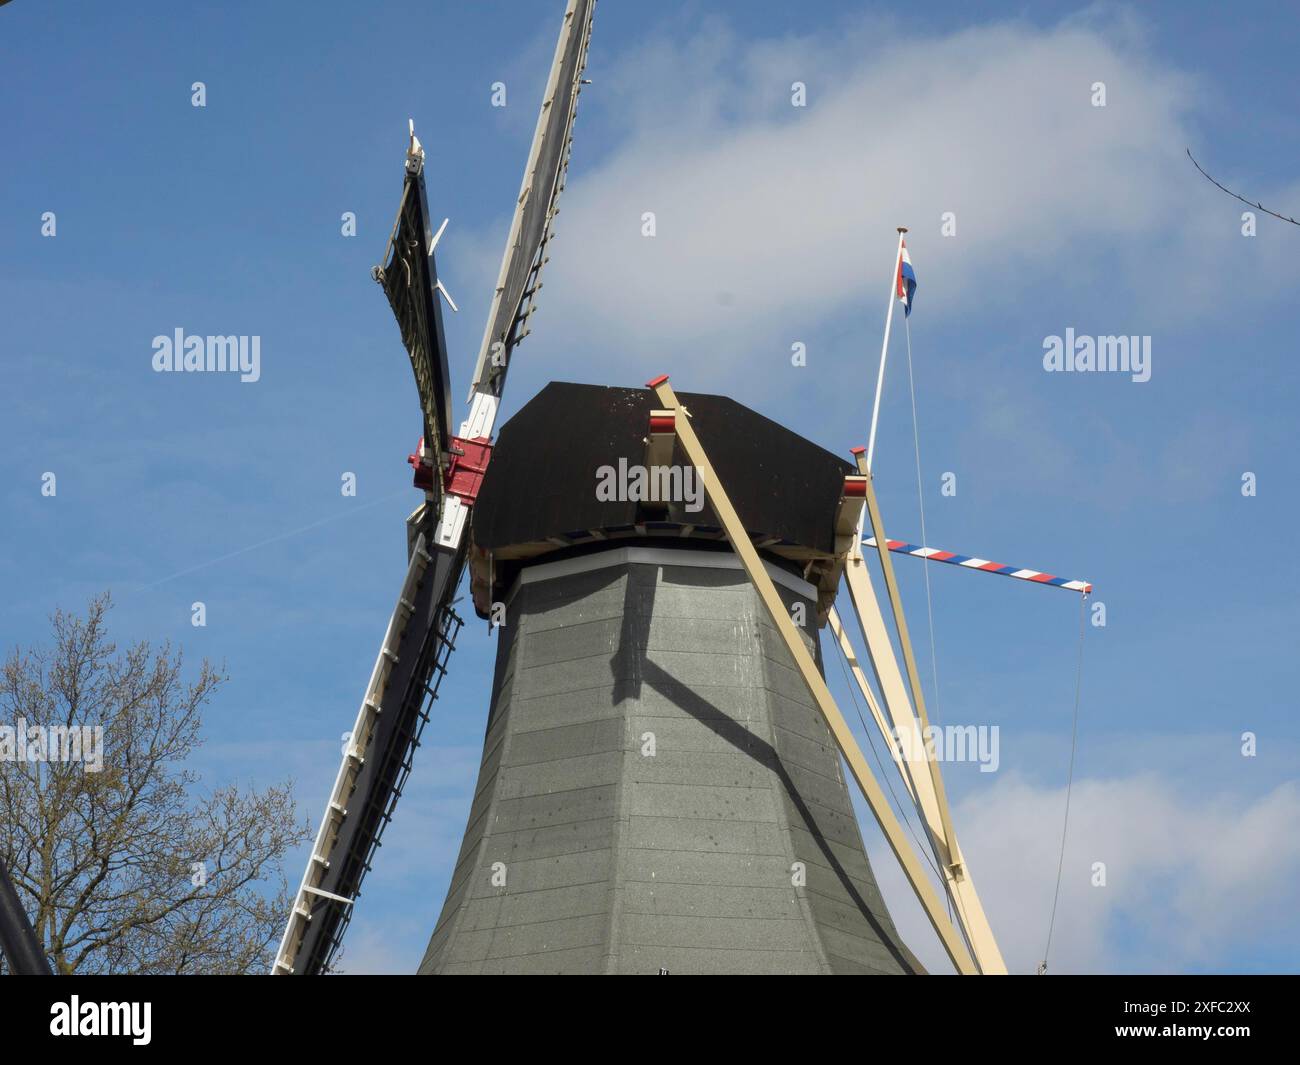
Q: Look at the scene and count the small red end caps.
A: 4